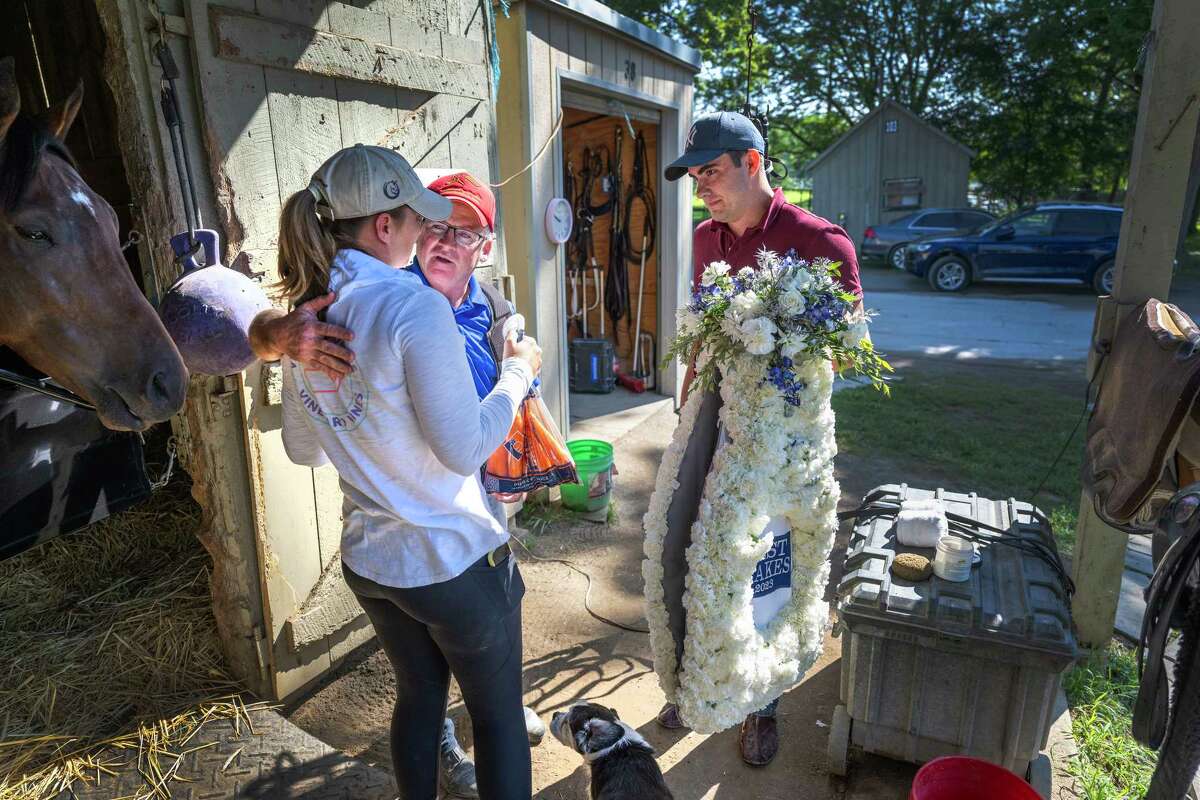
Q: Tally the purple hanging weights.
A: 1